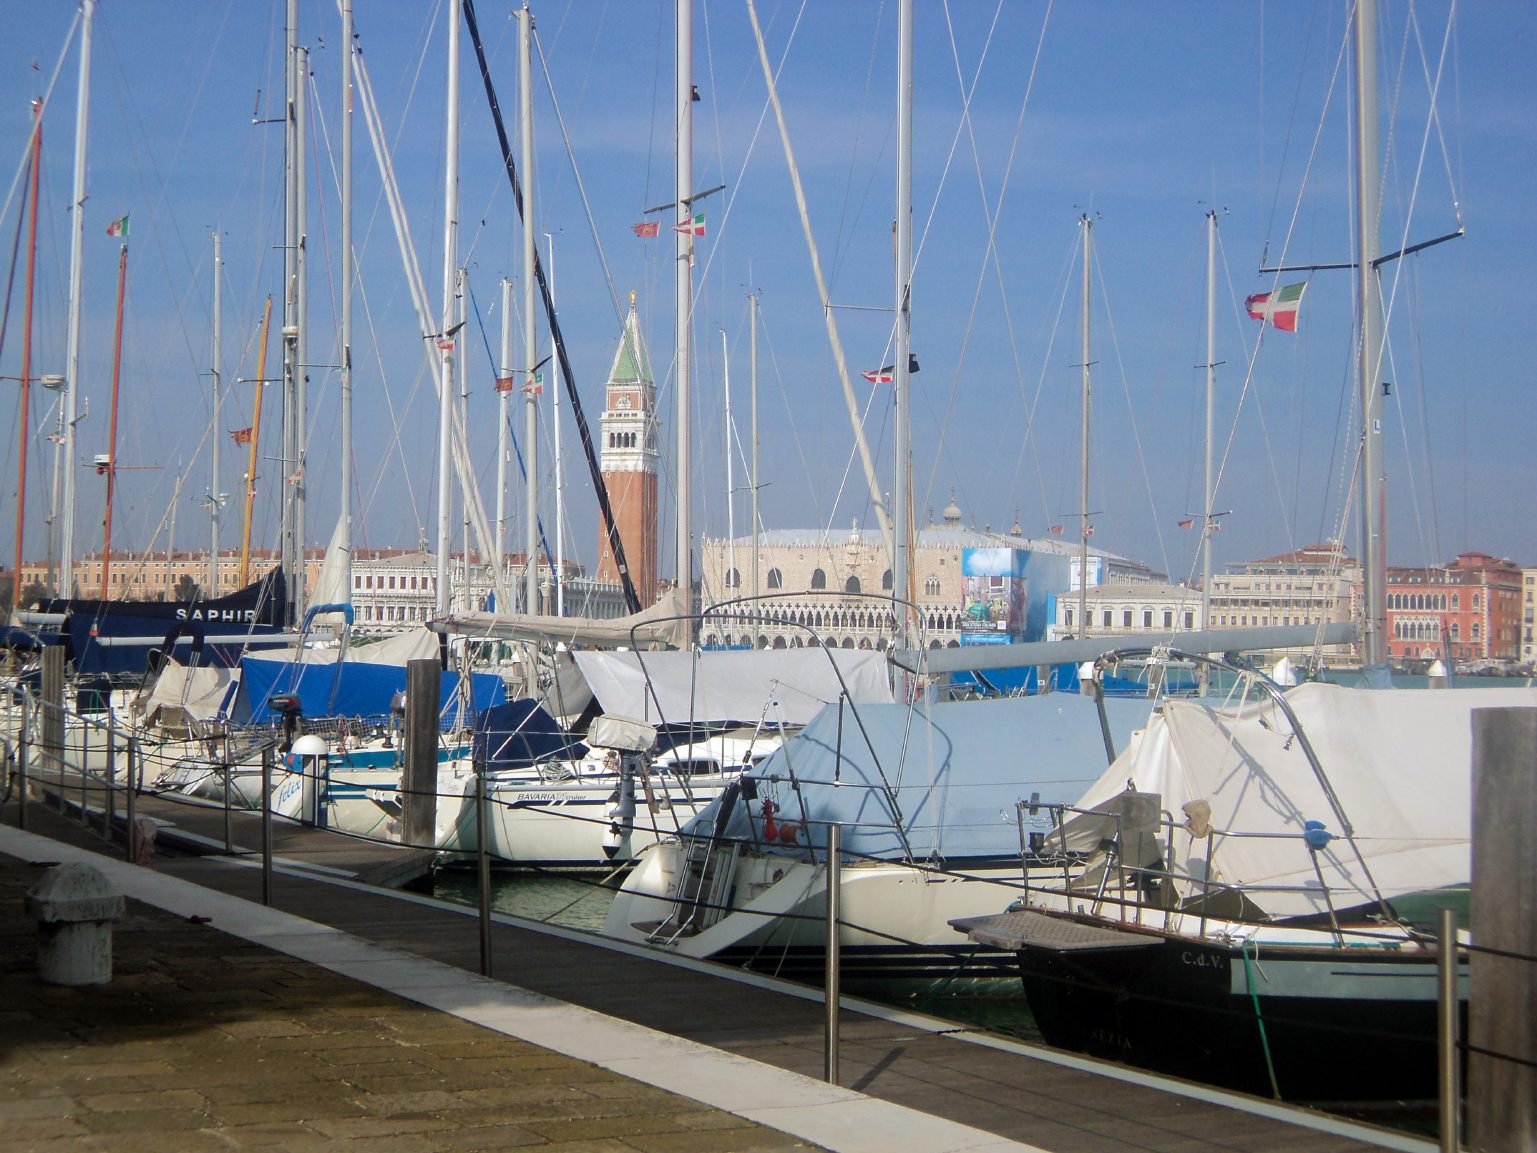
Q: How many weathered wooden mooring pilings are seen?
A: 3